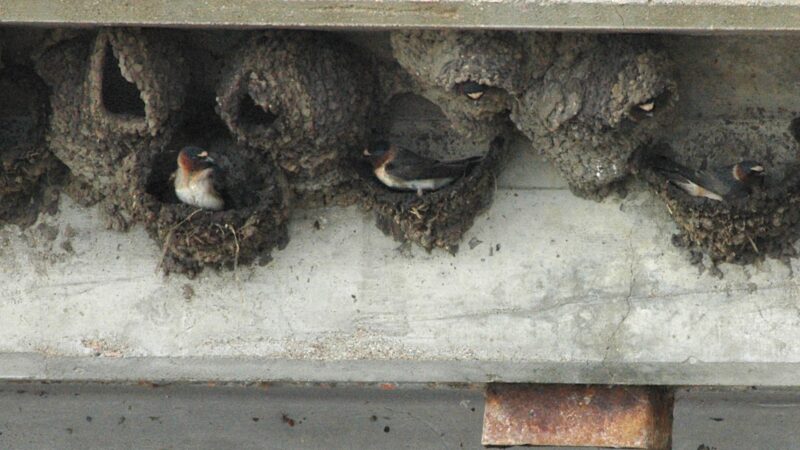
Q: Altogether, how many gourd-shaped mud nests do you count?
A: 4